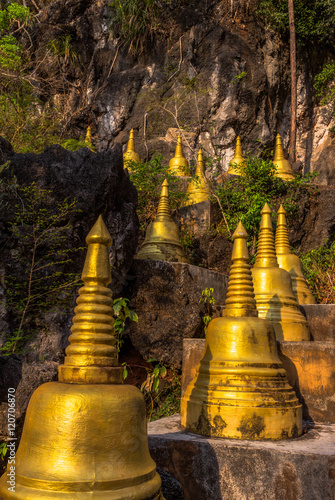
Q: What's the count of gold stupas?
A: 11